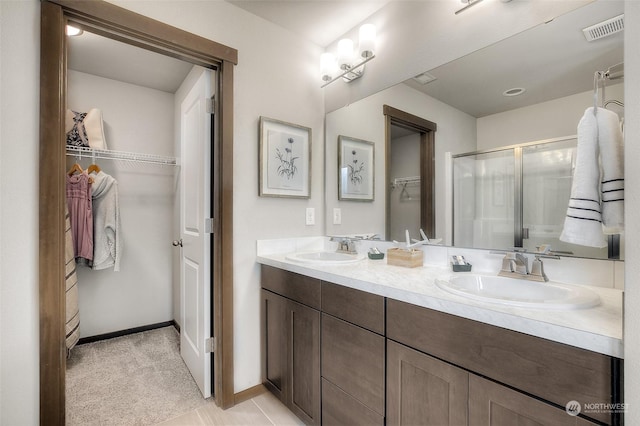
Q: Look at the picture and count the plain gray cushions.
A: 0